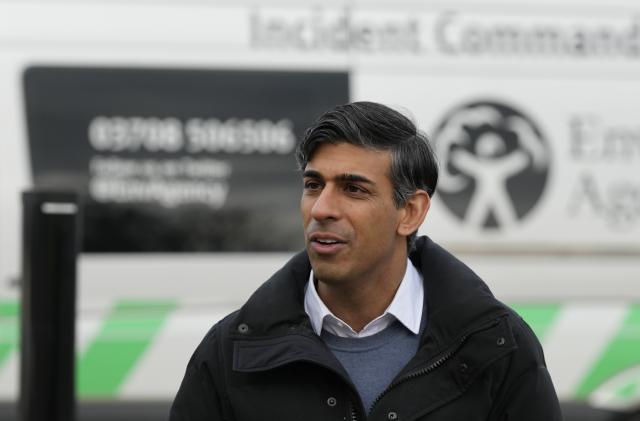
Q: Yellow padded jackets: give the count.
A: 0